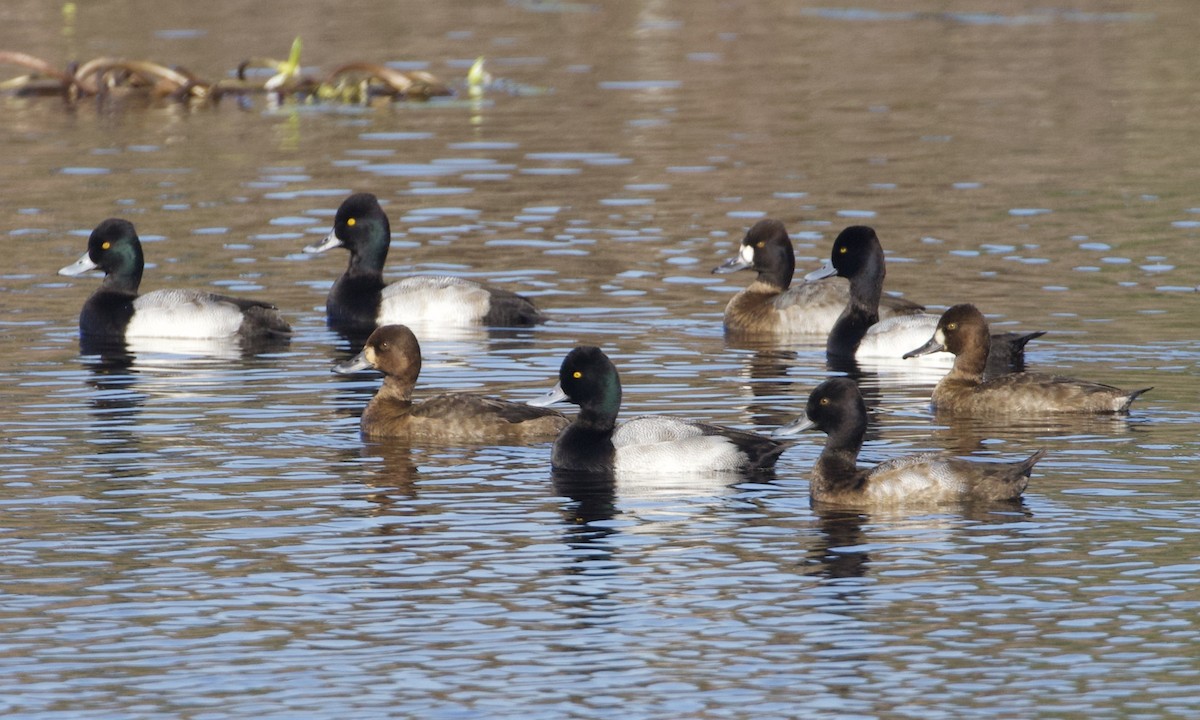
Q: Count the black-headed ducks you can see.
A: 5